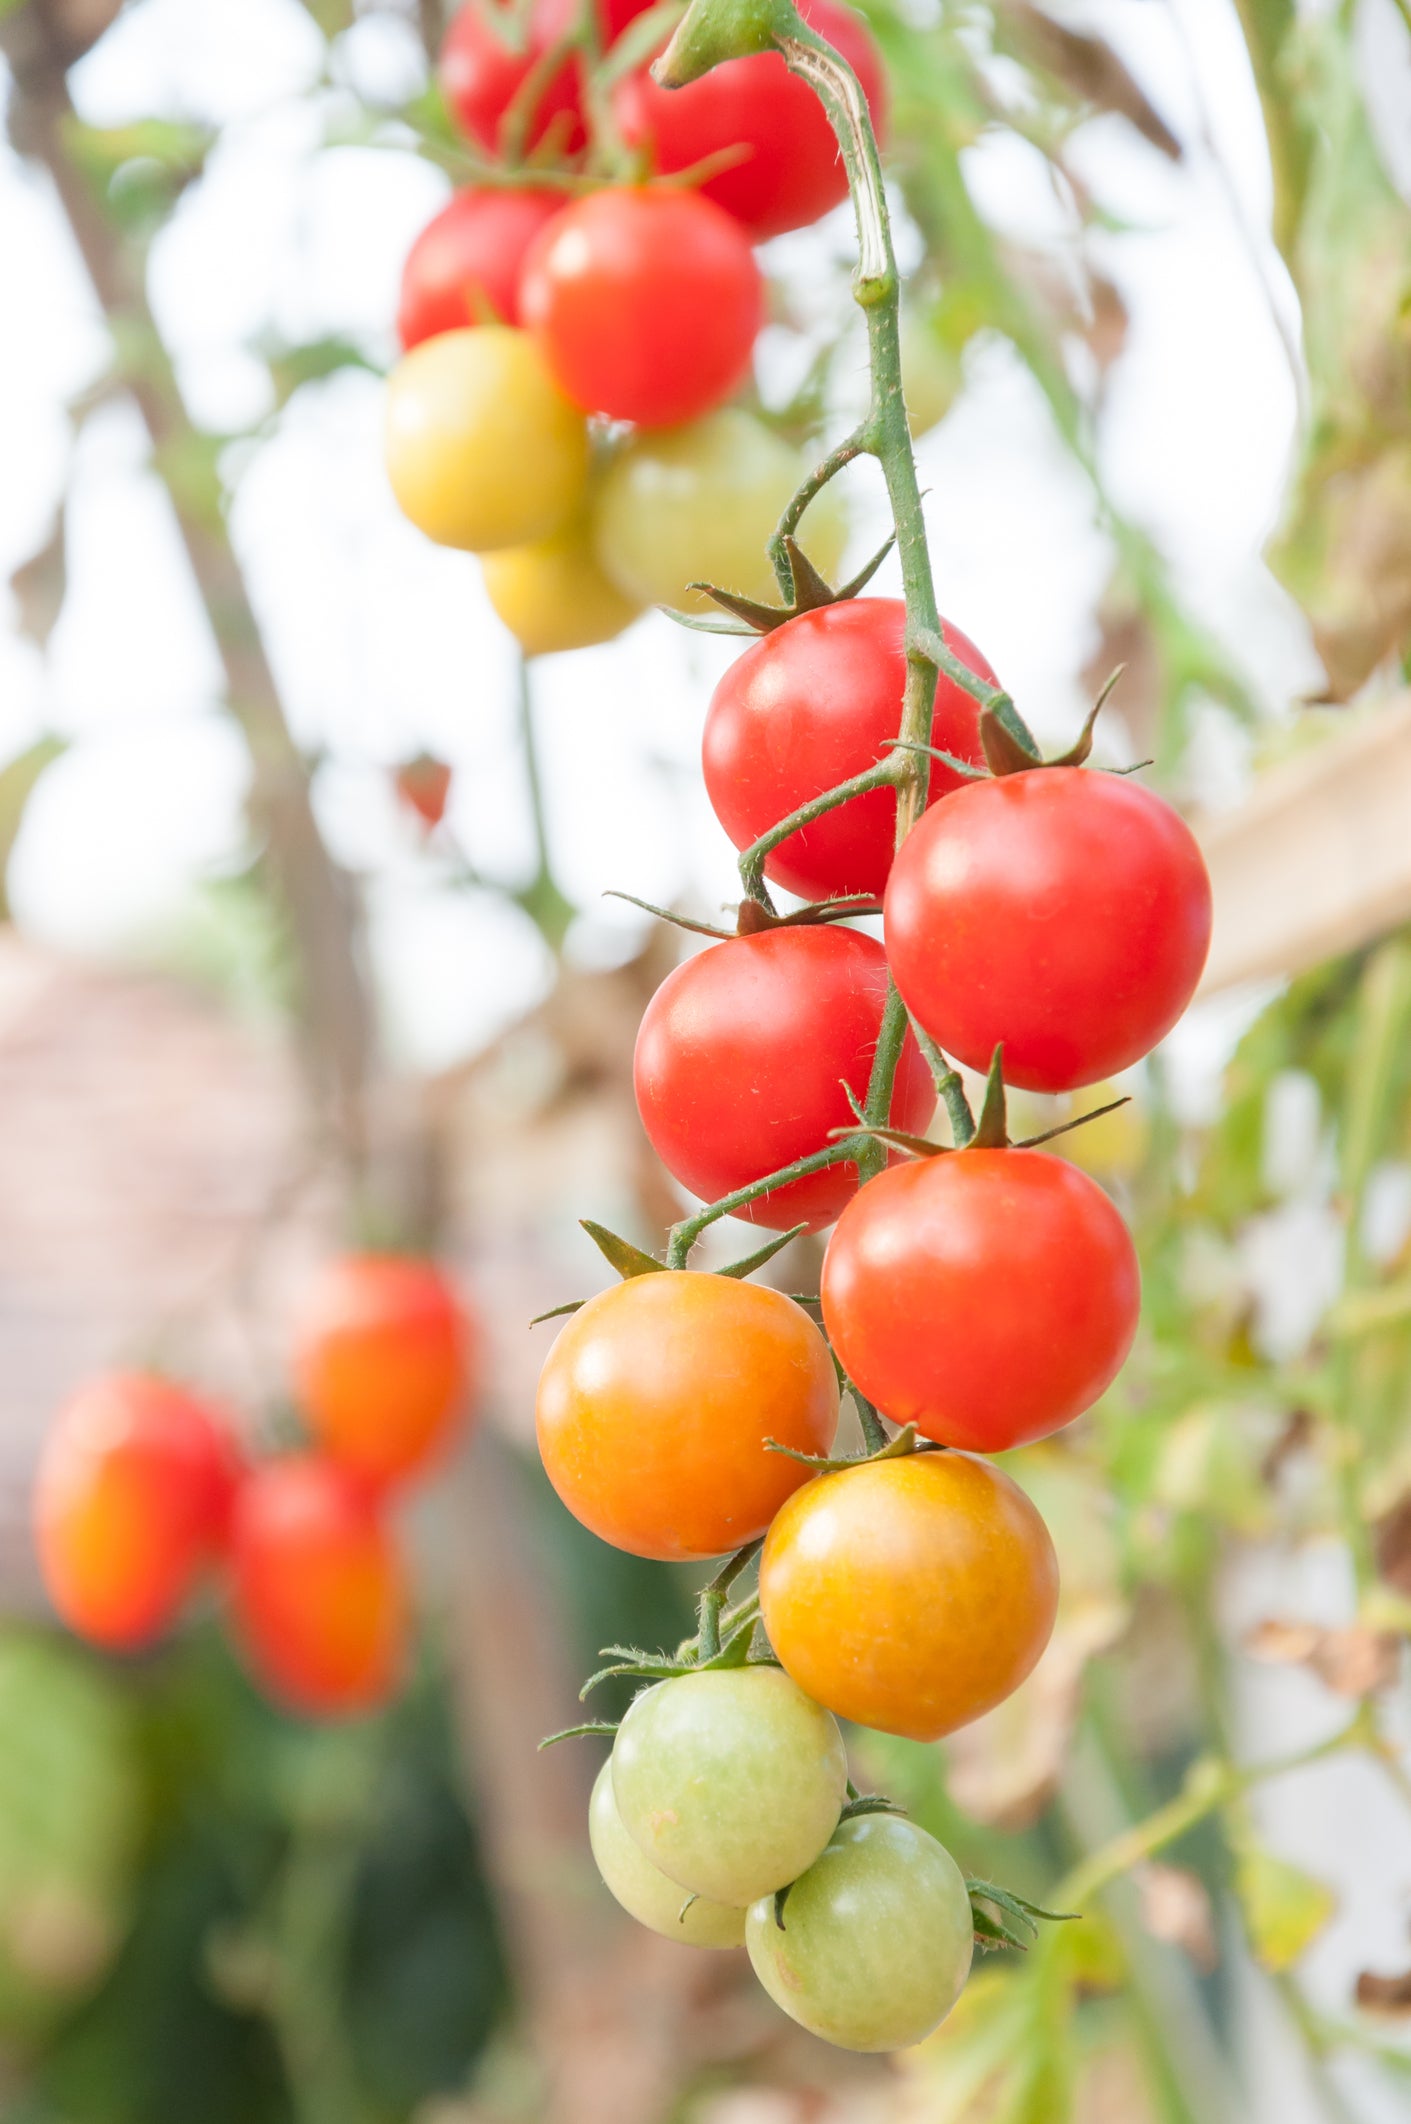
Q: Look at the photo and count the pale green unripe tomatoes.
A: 3